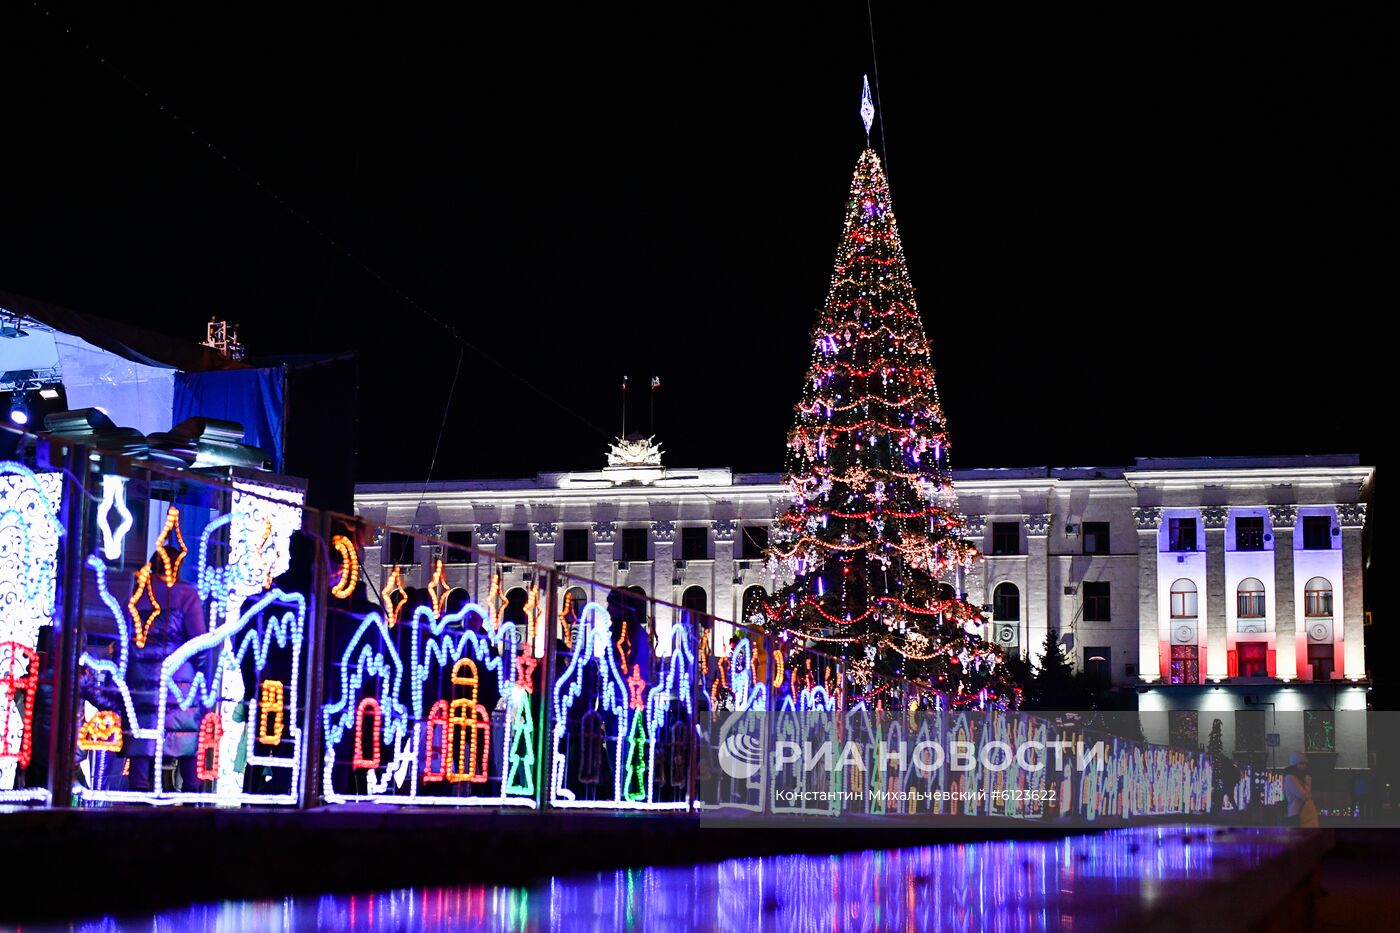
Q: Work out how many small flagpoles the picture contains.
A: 2